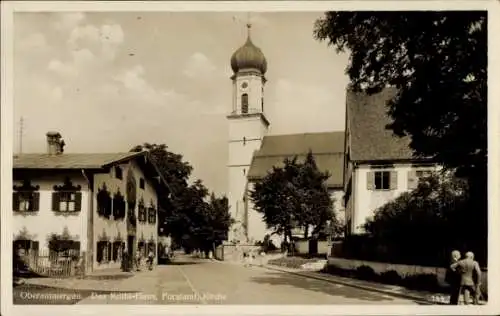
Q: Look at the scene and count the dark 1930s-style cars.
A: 0